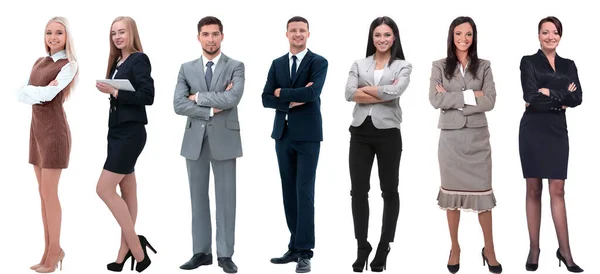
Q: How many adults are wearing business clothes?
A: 7